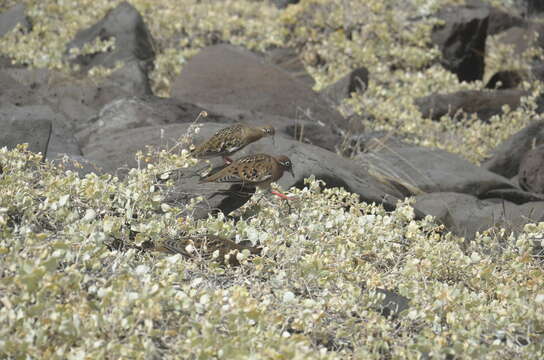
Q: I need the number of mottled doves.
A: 3